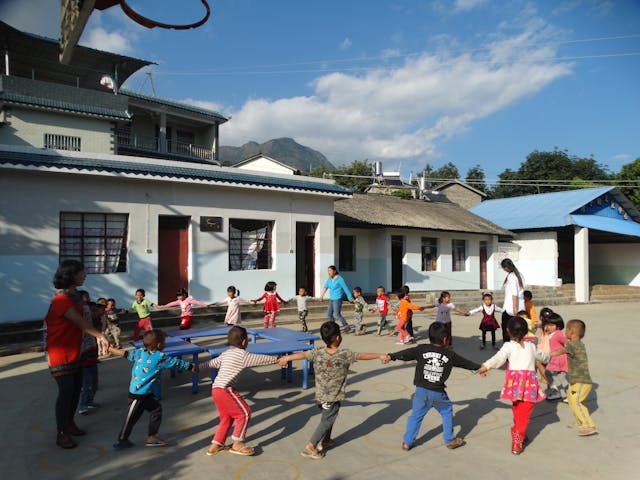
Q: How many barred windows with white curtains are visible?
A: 2